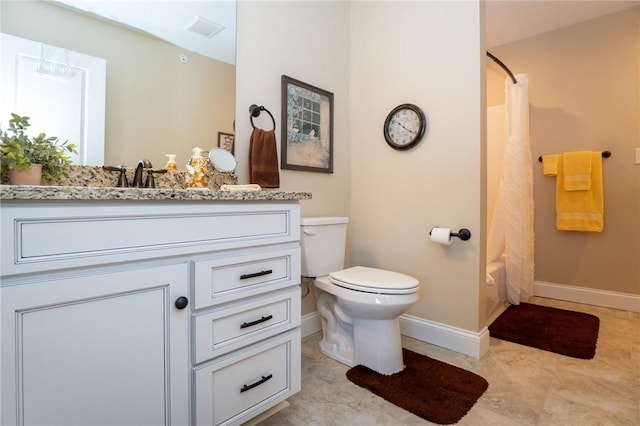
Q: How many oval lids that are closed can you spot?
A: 1